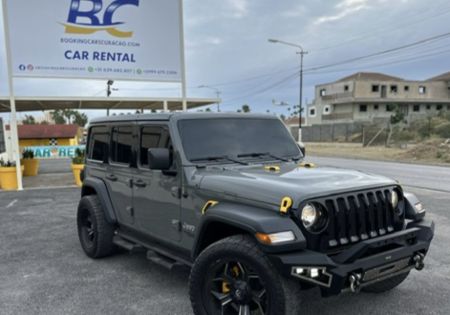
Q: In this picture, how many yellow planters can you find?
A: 3